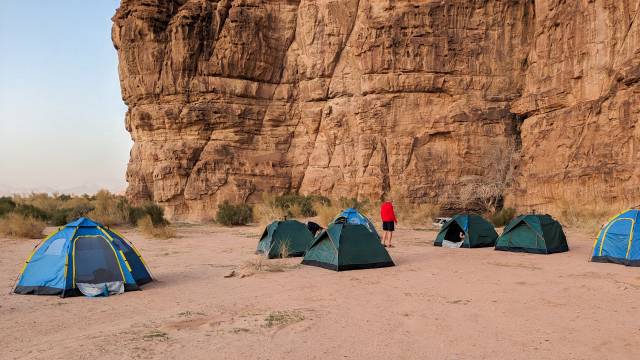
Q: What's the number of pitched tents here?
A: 7